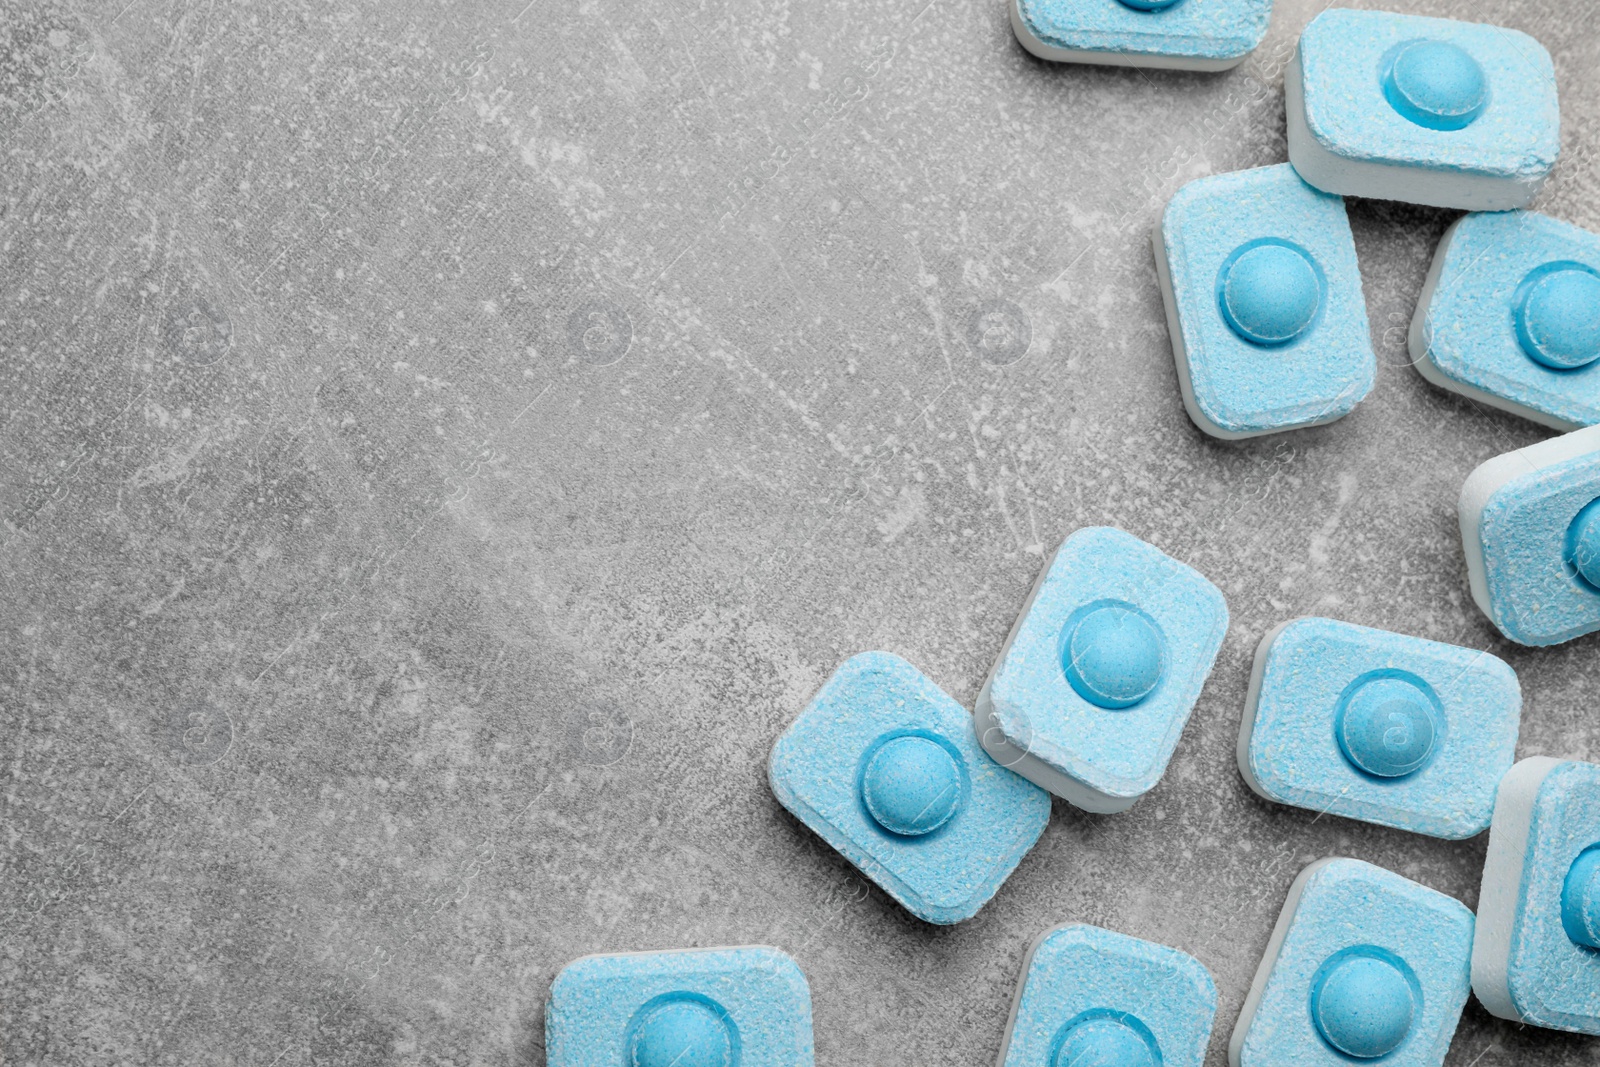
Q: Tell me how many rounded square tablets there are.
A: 12